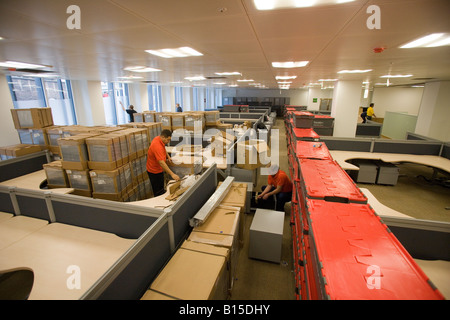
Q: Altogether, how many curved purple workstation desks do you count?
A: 0